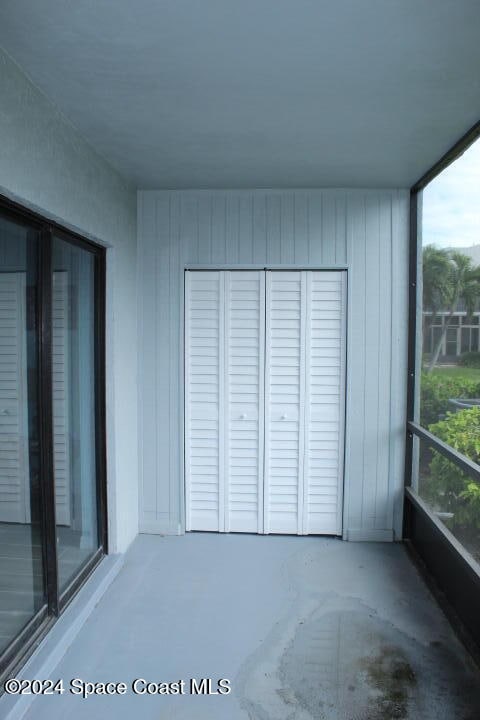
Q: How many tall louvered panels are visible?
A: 4